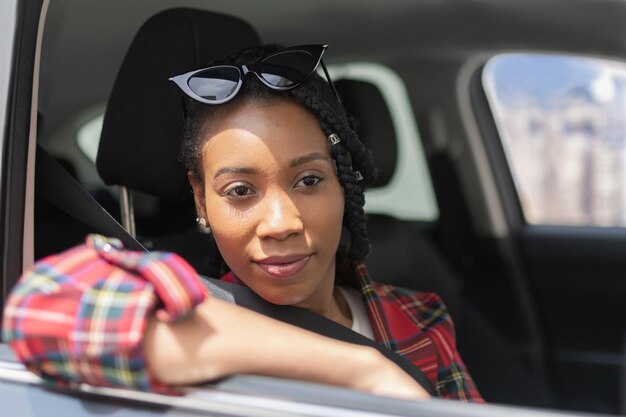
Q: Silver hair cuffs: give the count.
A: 2